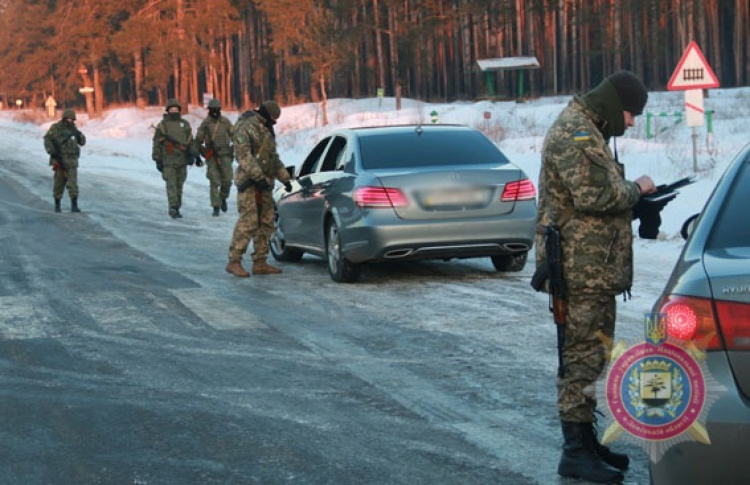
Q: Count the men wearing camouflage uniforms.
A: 5